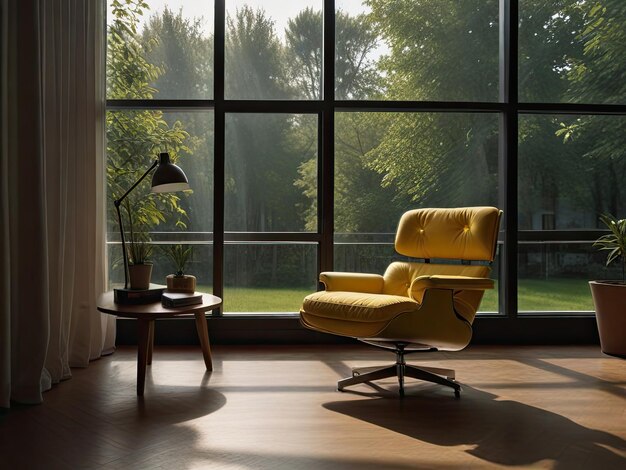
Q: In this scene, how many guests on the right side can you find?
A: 0